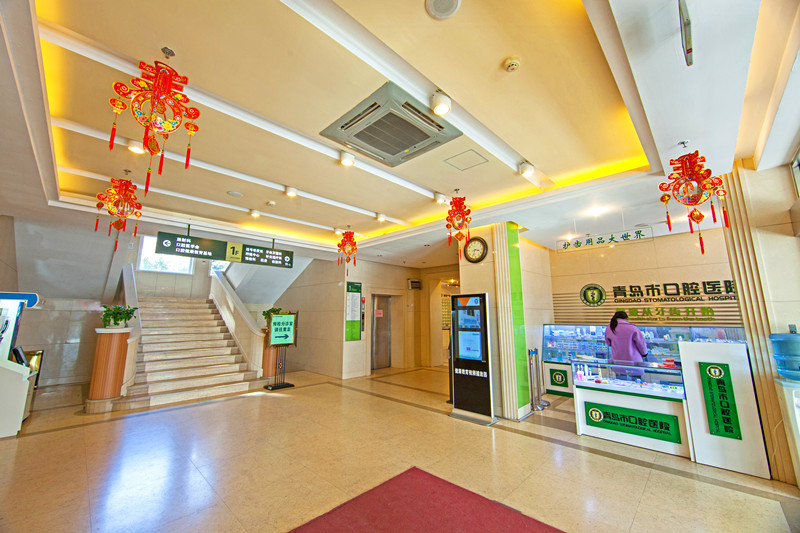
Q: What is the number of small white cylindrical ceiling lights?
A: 9